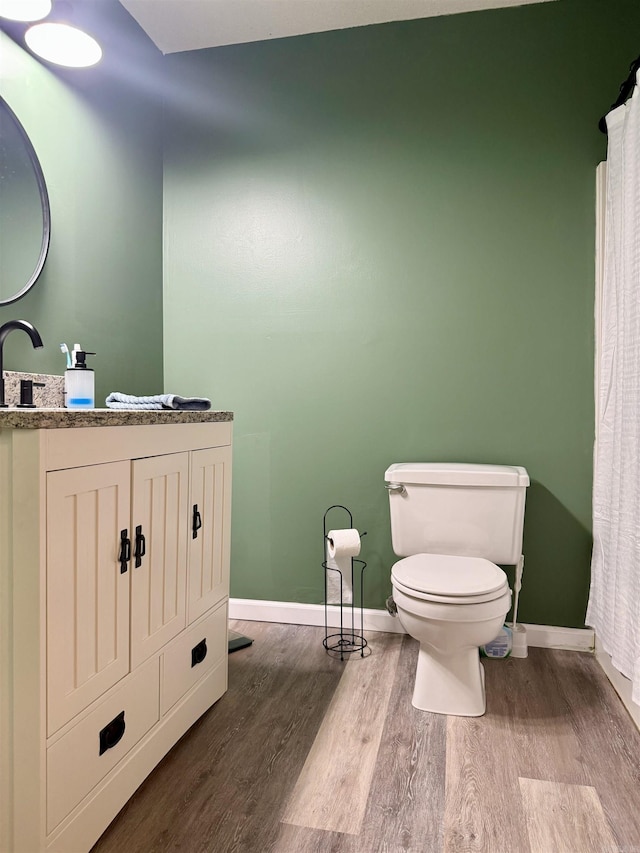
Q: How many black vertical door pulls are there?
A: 3